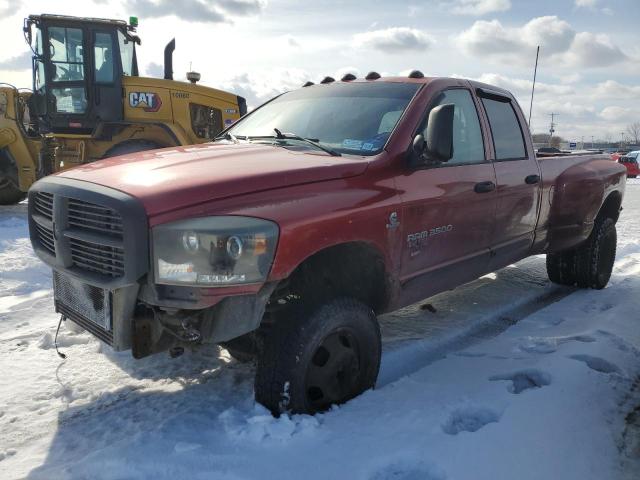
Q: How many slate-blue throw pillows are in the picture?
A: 0